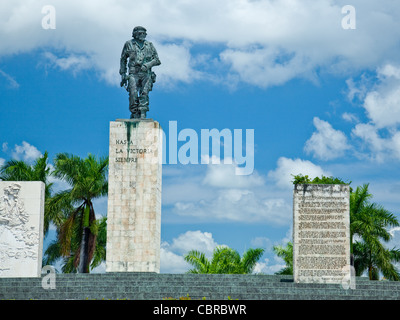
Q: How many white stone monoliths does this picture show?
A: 3